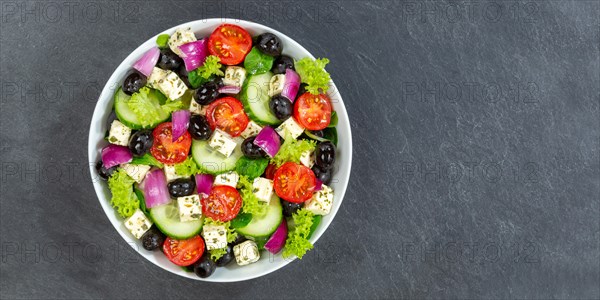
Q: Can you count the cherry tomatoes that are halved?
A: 7